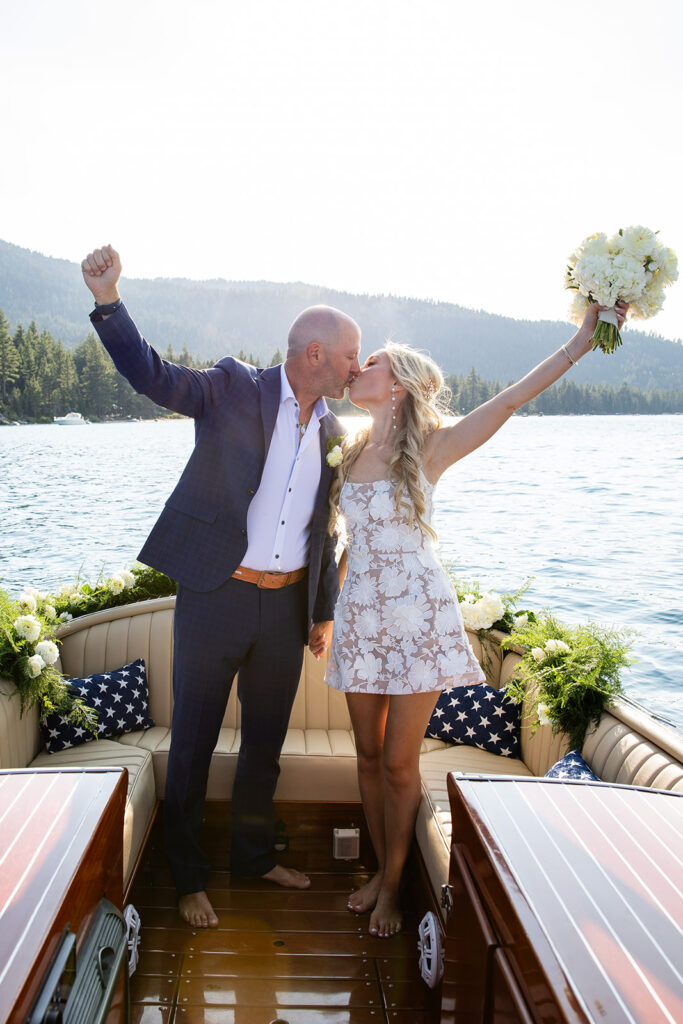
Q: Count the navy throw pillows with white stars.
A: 3